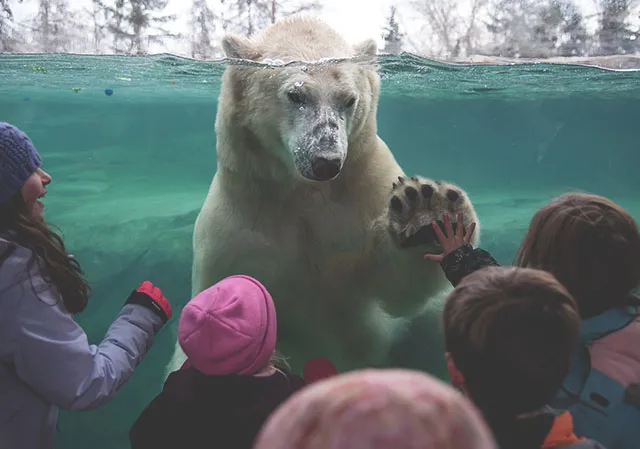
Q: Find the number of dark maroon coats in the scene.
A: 1